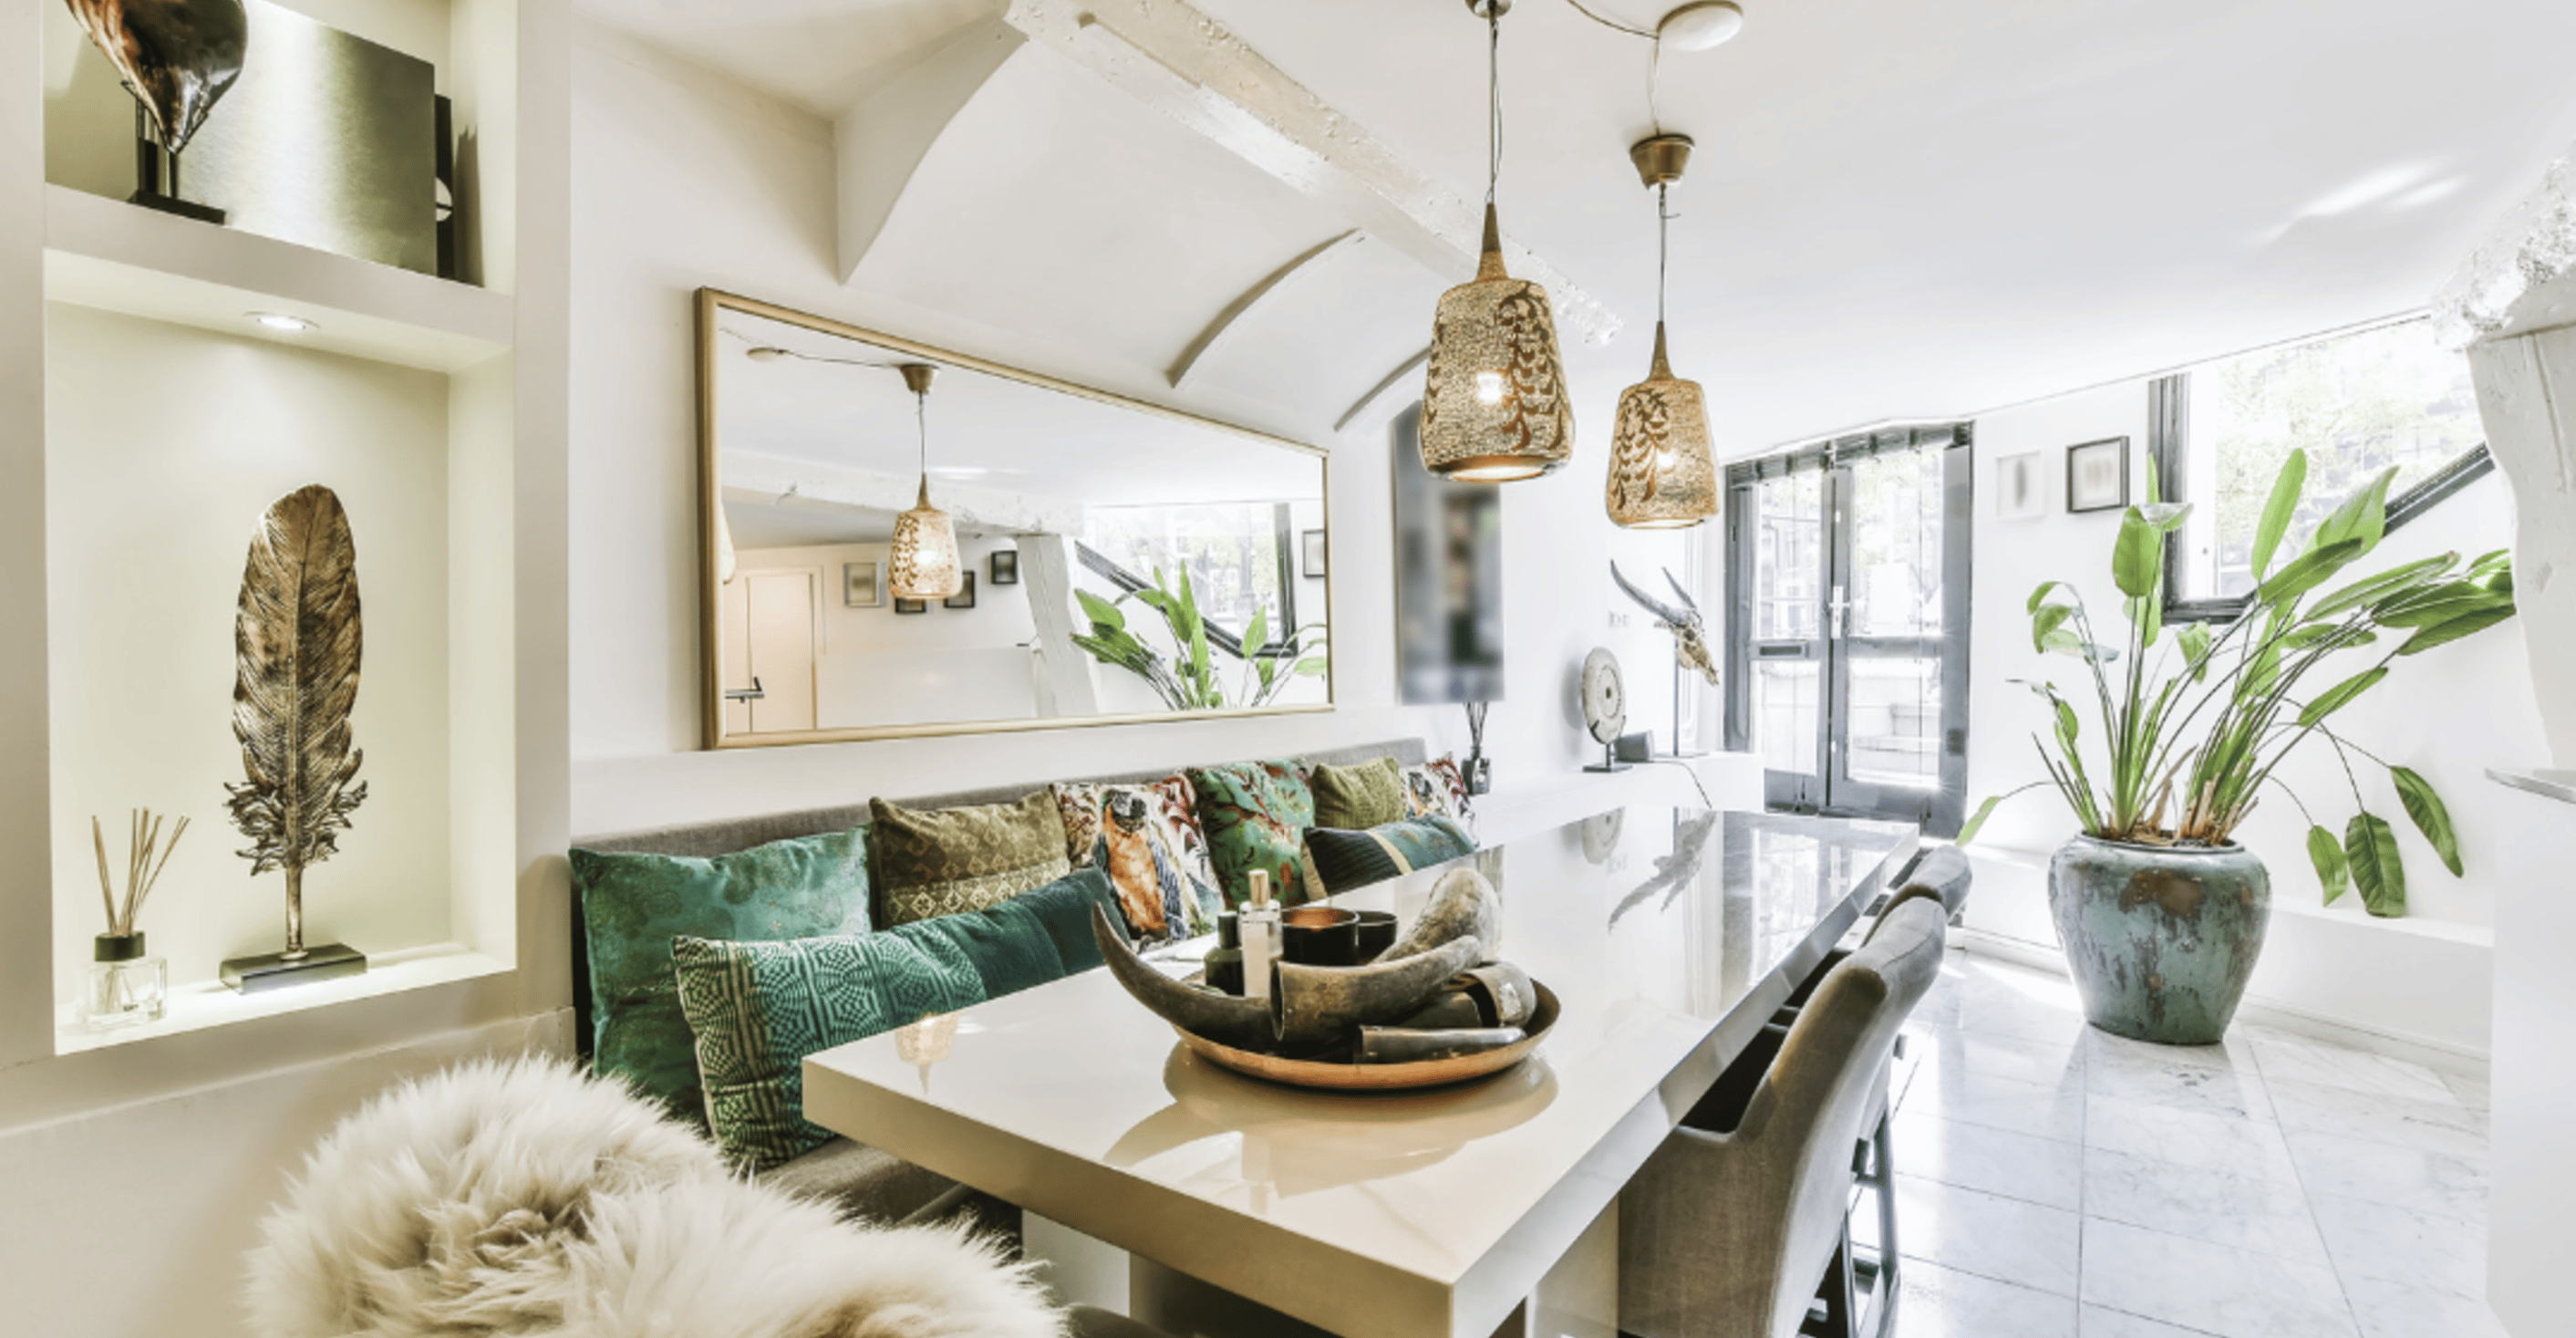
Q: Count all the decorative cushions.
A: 8